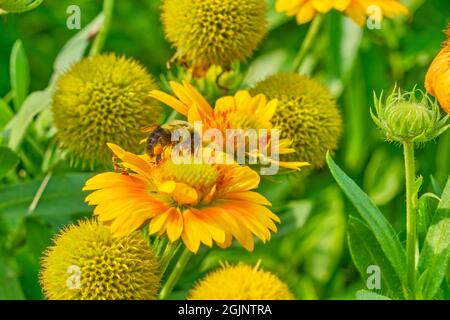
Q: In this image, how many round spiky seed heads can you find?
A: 5